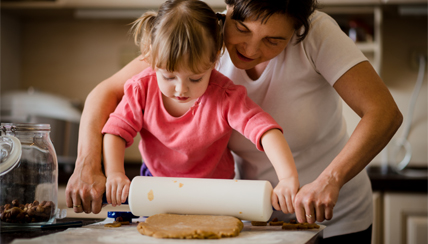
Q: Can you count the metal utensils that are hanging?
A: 0